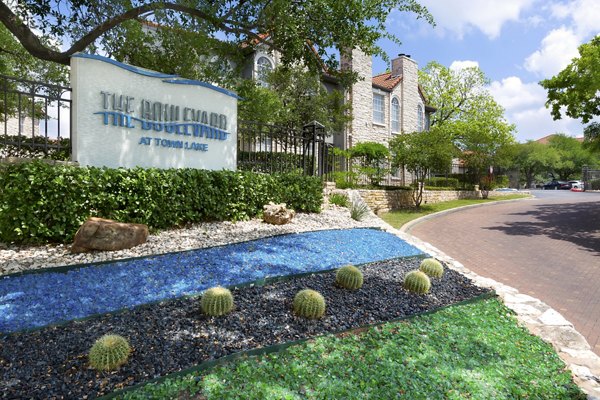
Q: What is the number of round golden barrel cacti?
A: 6